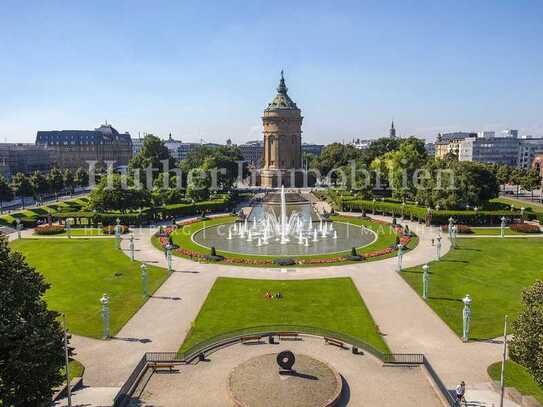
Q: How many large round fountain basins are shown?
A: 1